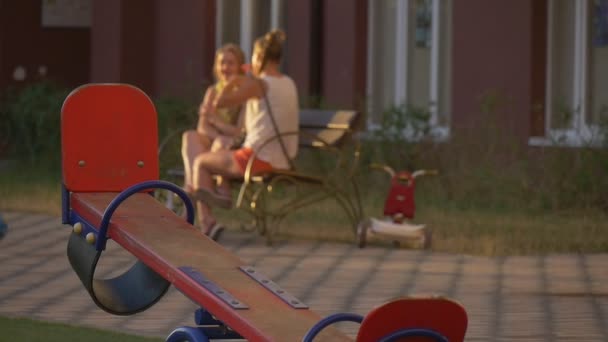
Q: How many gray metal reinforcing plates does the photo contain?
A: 2